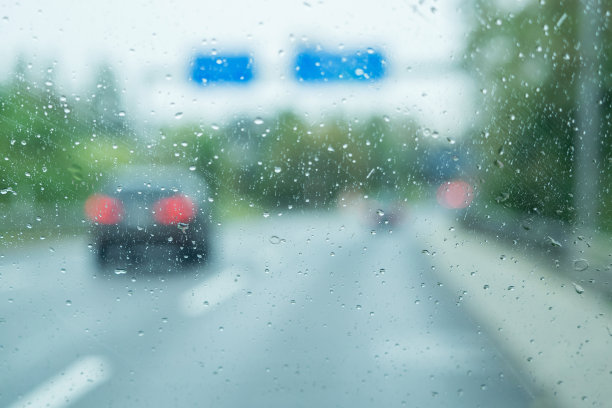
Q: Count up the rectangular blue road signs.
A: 2